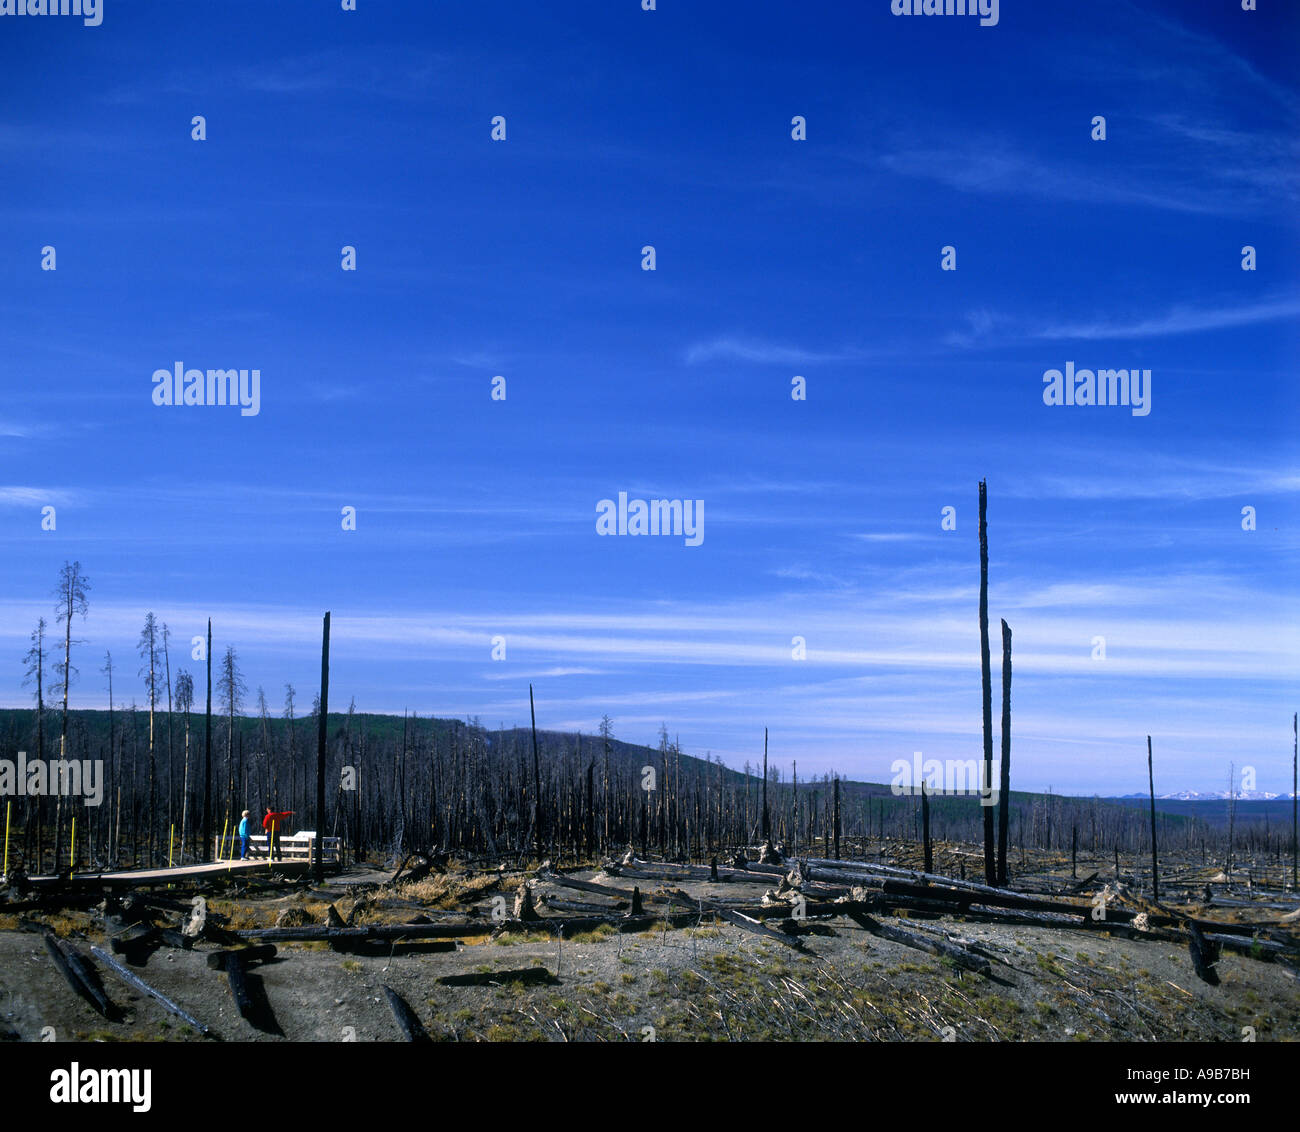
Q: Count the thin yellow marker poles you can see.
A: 6